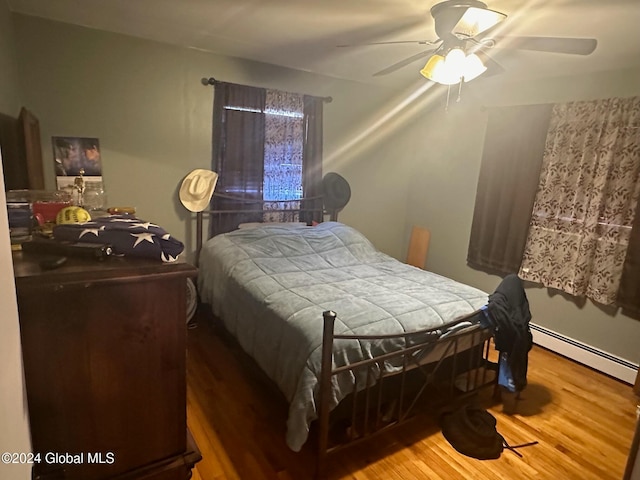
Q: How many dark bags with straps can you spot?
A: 1